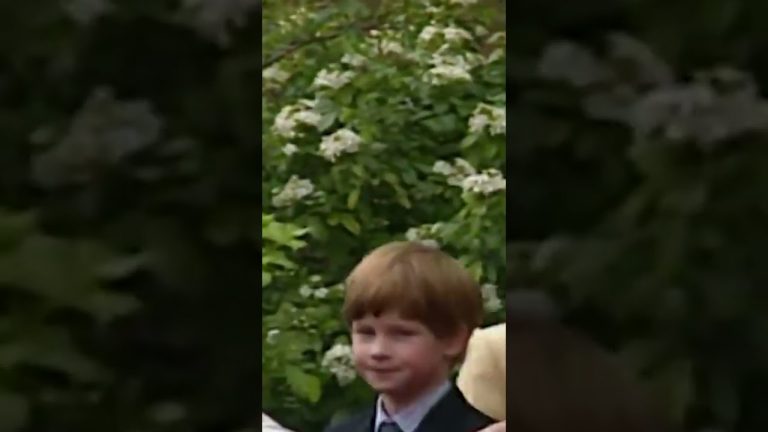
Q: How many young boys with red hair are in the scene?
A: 1